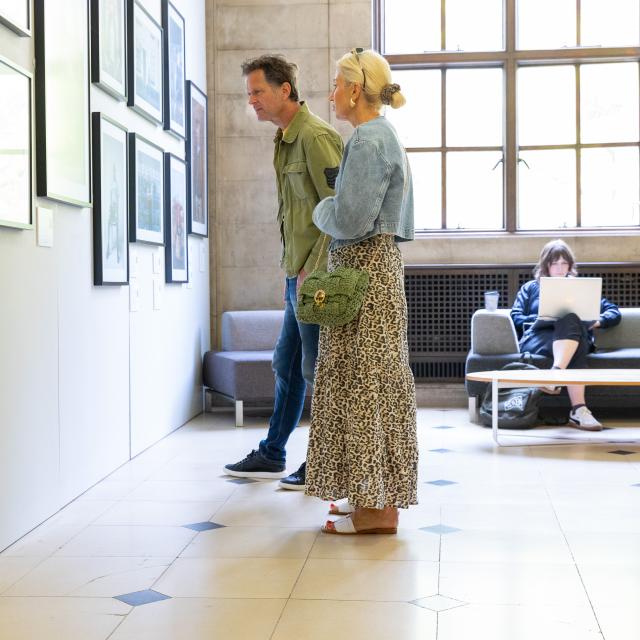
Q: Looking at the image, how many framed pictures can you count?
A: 10